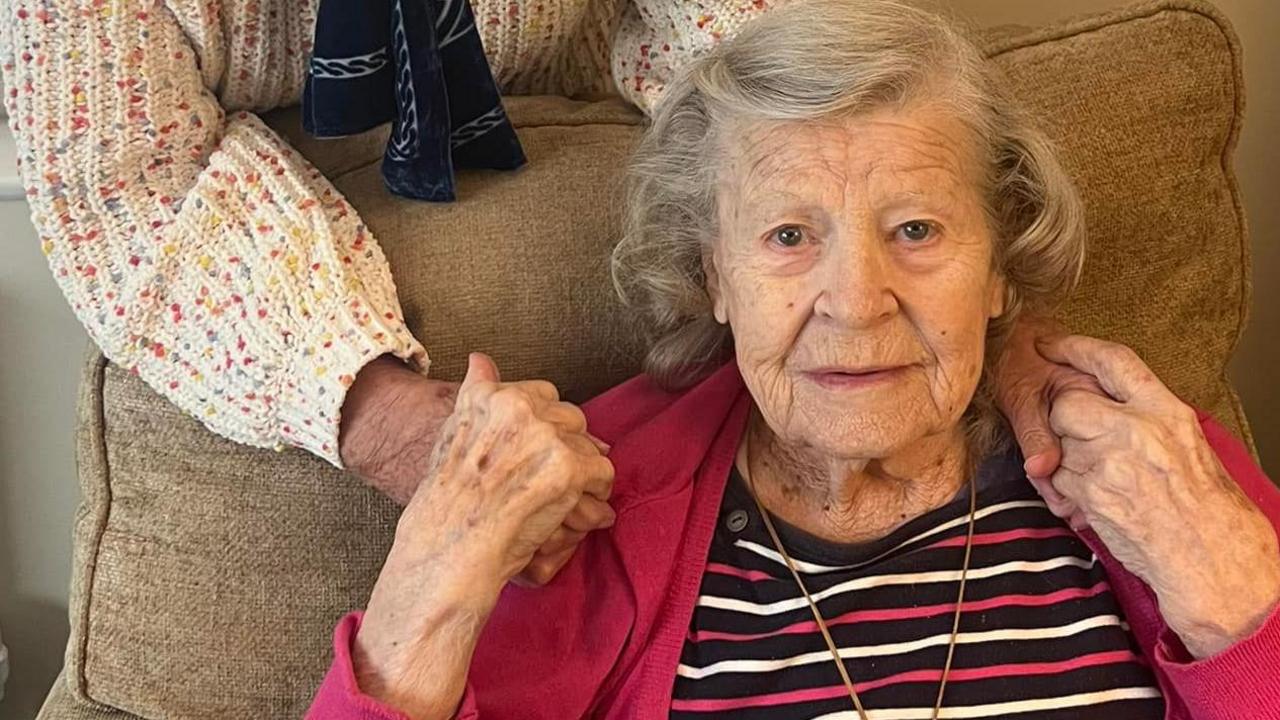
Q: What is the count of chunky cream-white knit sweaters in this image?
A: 1